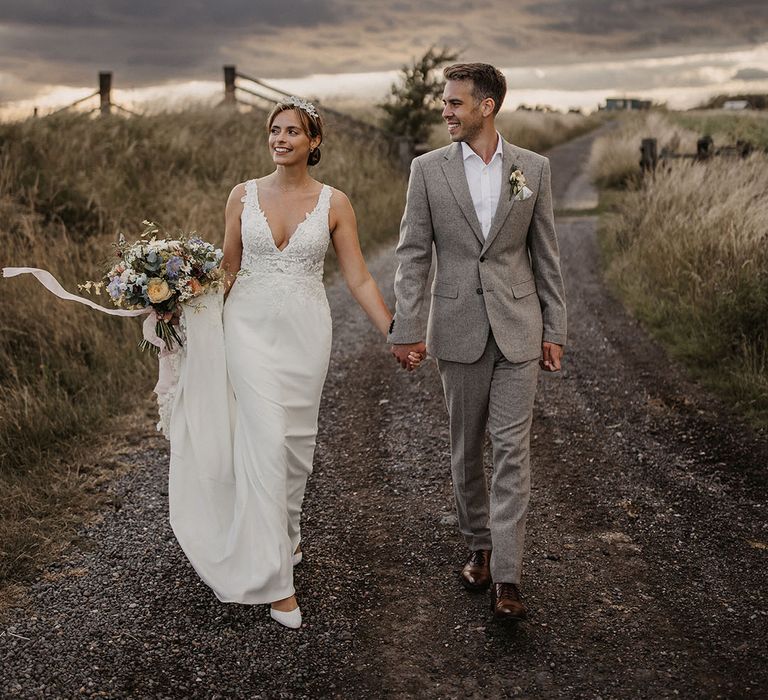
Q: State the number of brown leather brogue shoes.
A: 2